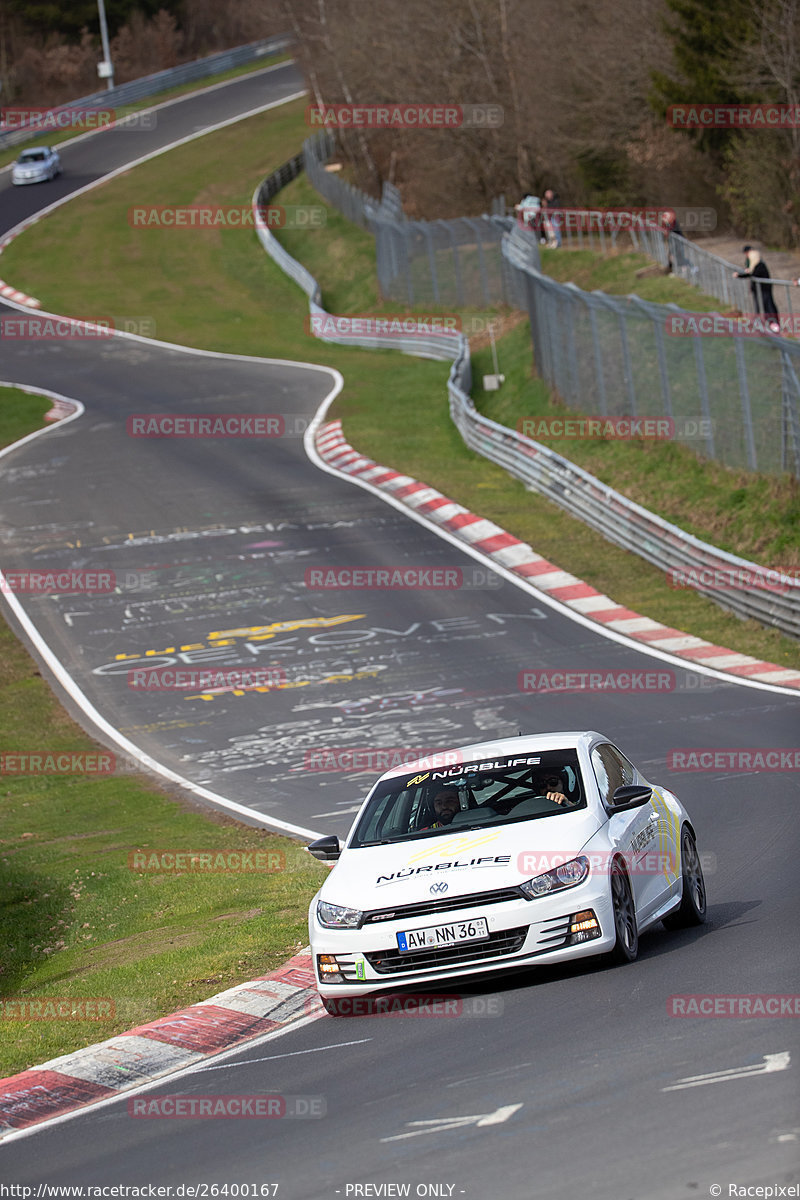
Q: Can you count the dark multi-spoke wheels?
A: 2